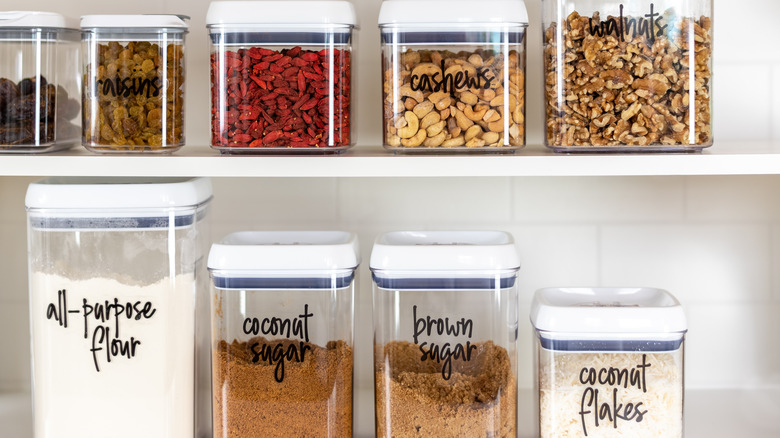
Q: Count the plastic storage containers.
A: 9